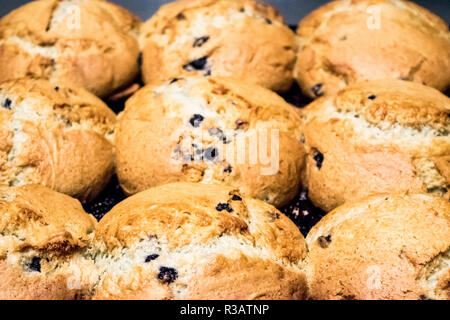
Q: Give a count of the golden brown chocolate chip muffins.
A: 9